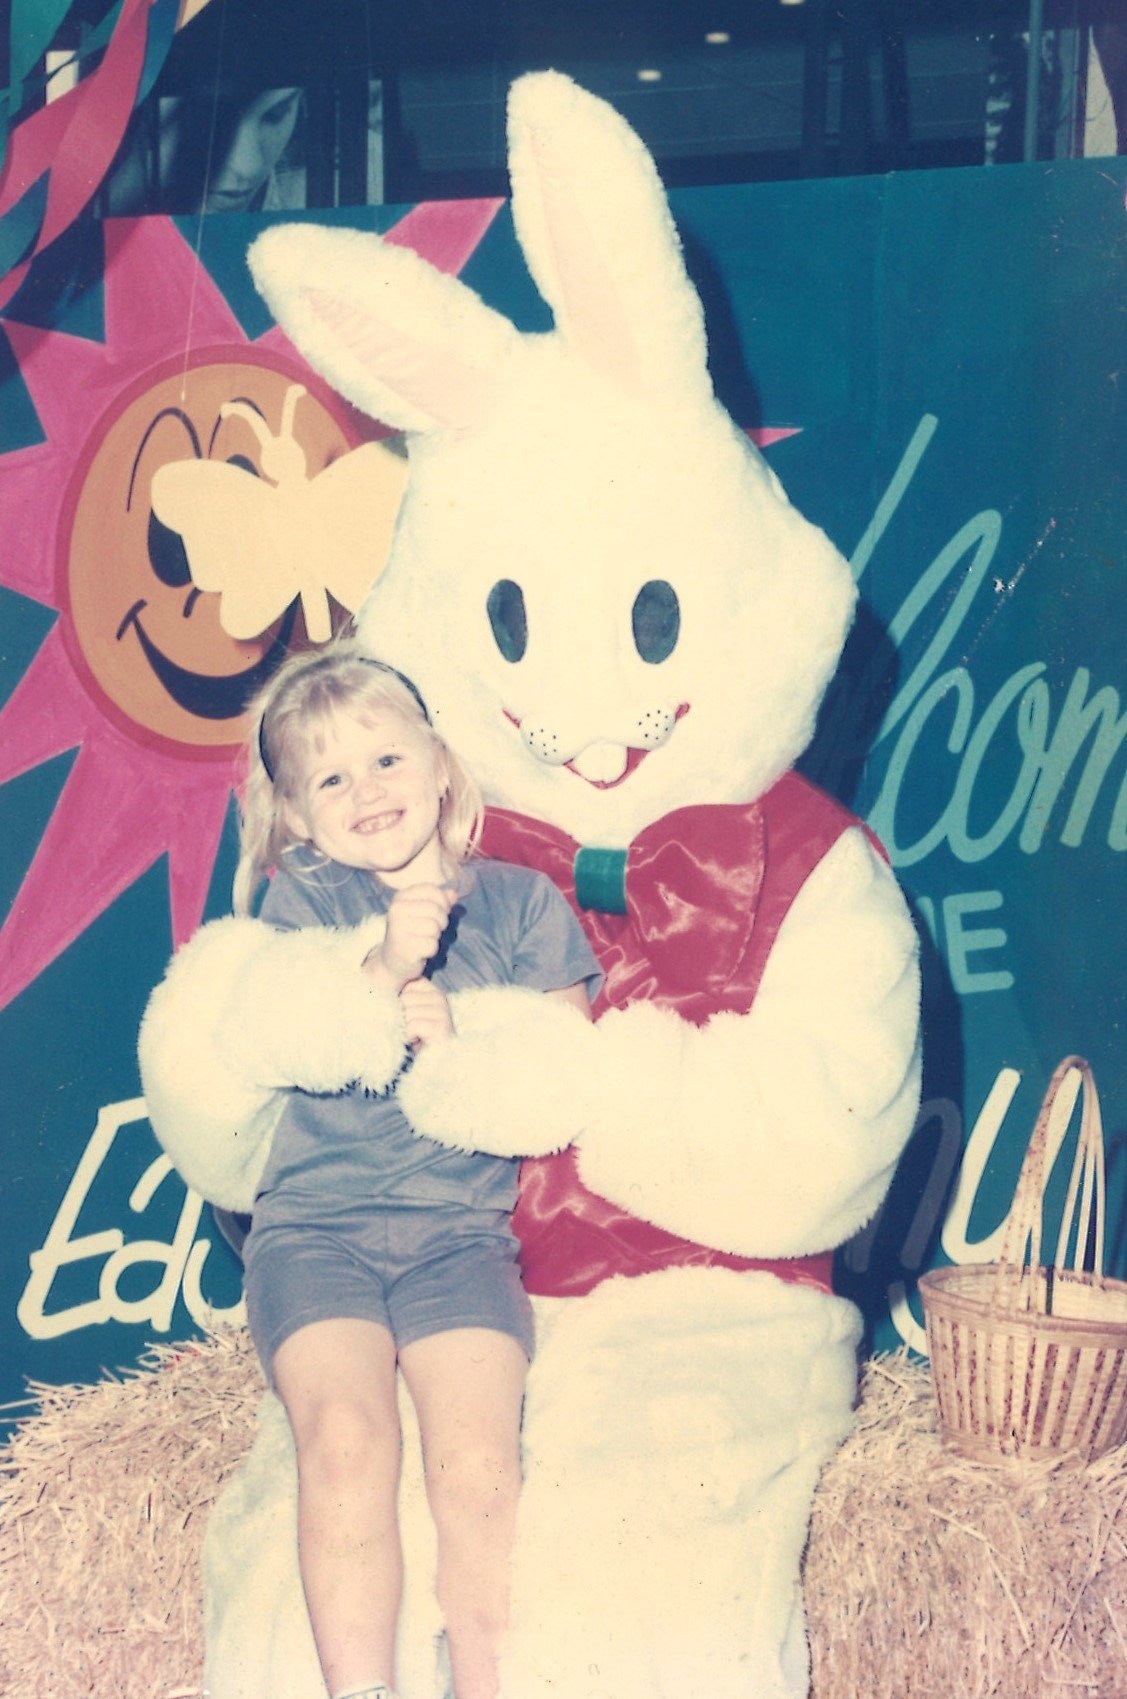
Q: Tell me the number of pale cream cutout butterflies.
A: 1